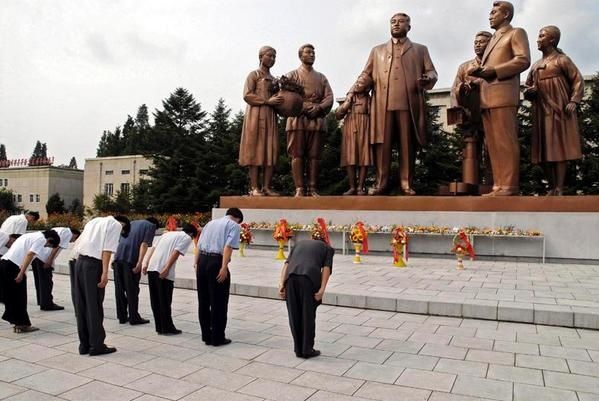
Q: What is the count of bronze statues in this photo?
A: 7